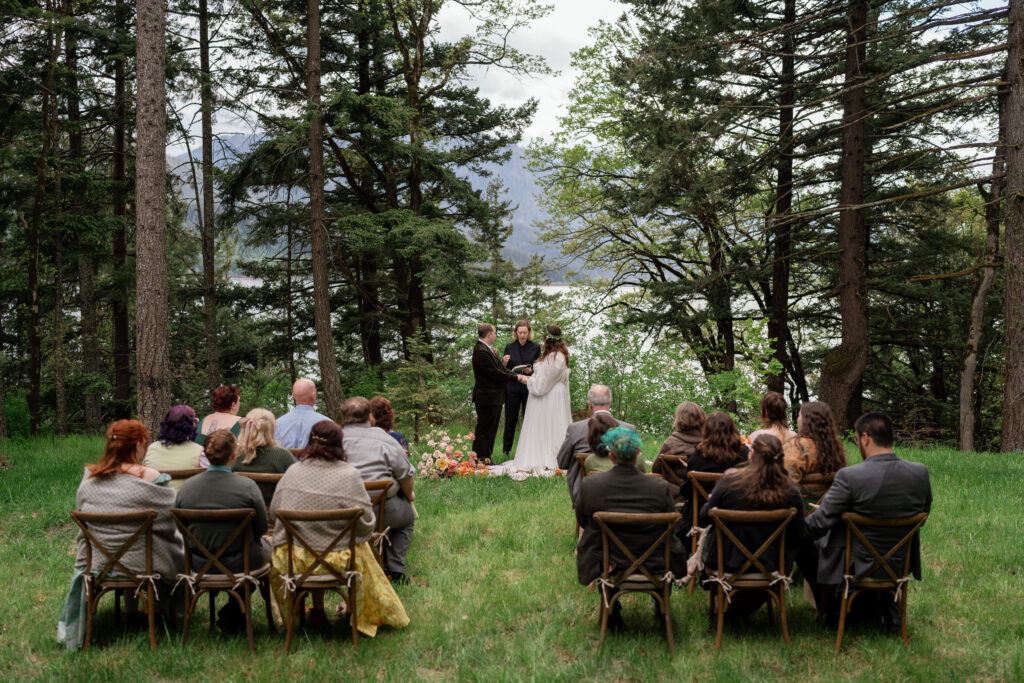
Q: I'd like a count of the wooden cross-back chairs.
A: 15